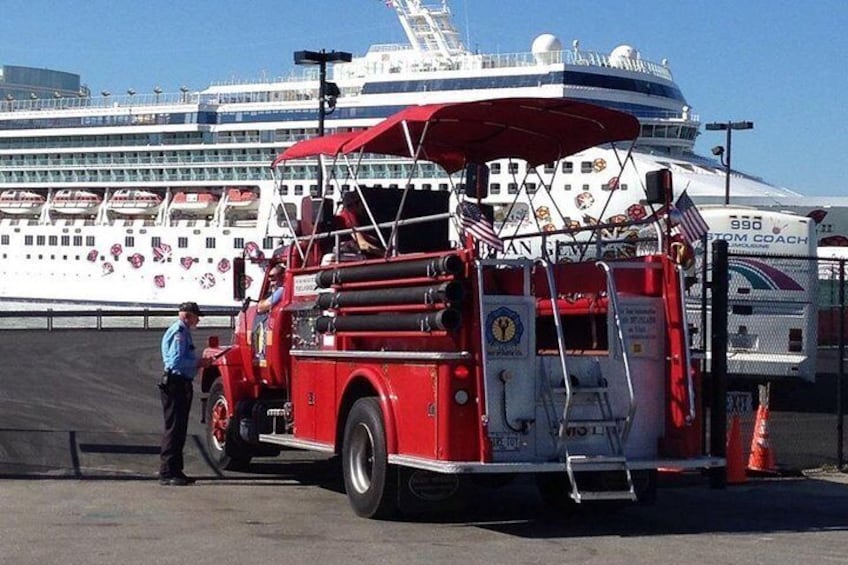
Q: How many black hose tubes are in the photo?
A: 3